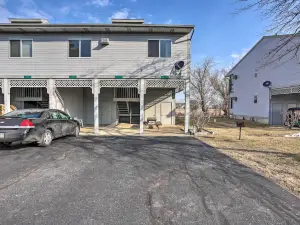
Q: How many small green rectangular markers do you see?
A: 4